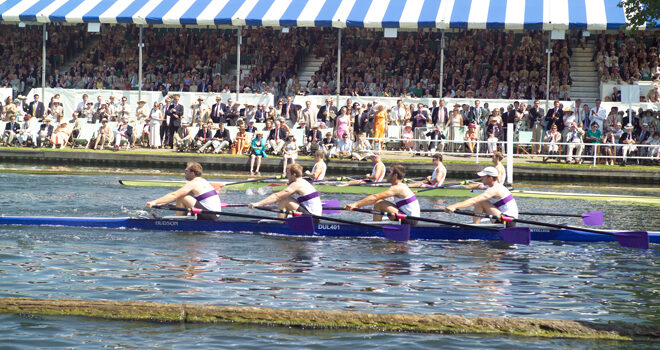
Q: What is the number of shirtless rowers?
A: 0